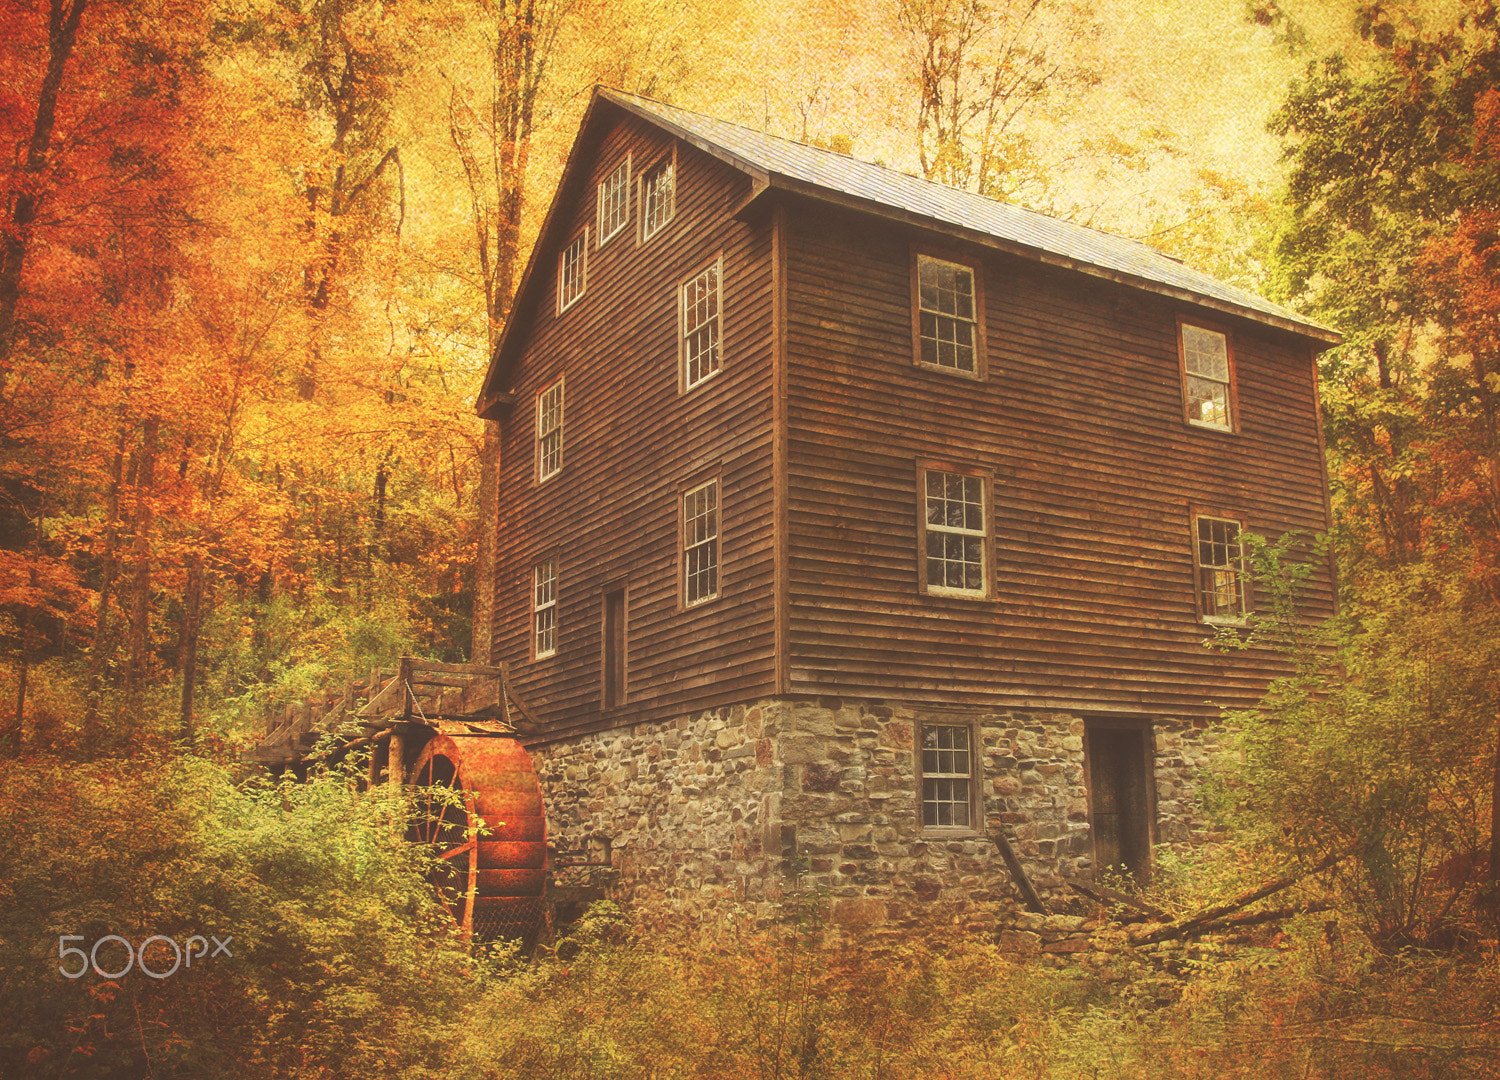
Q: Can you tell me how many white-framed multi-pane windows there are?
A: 12